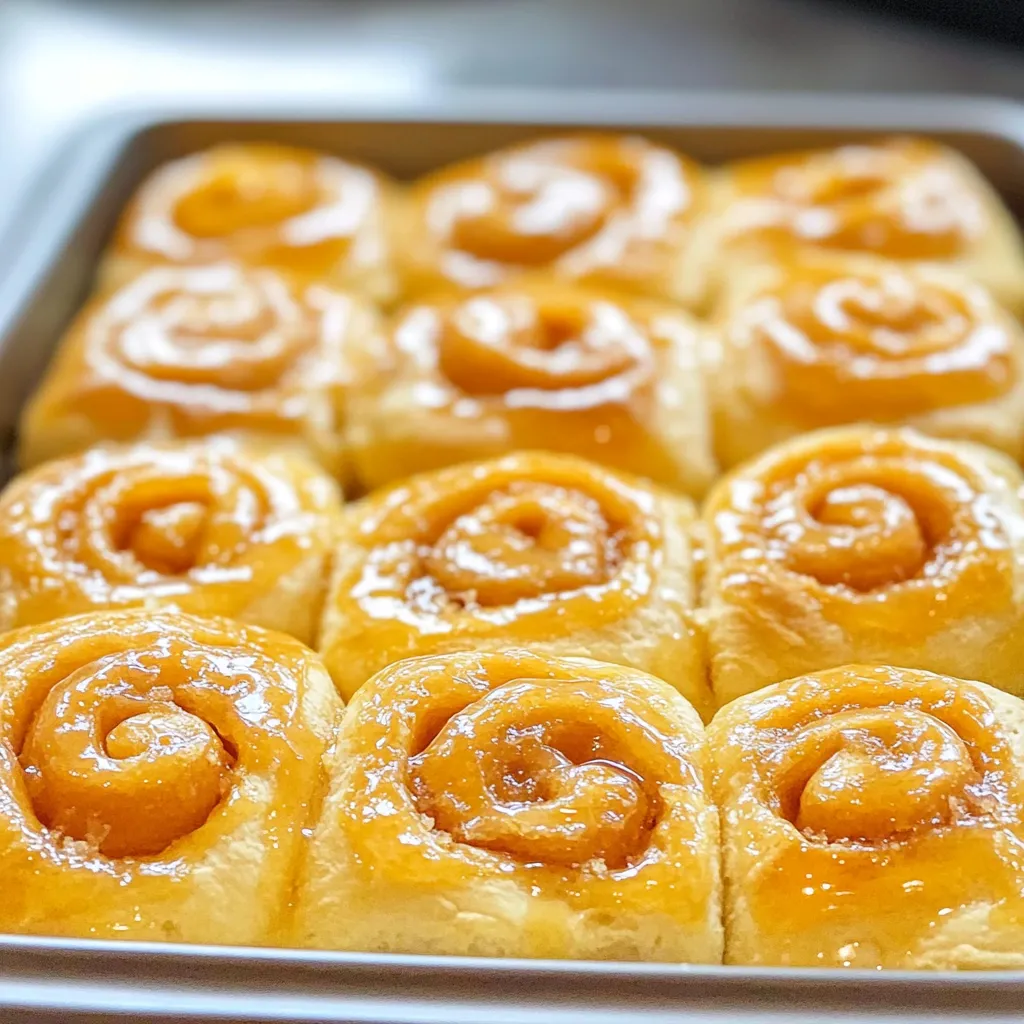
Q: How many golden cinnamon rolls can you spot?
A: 12